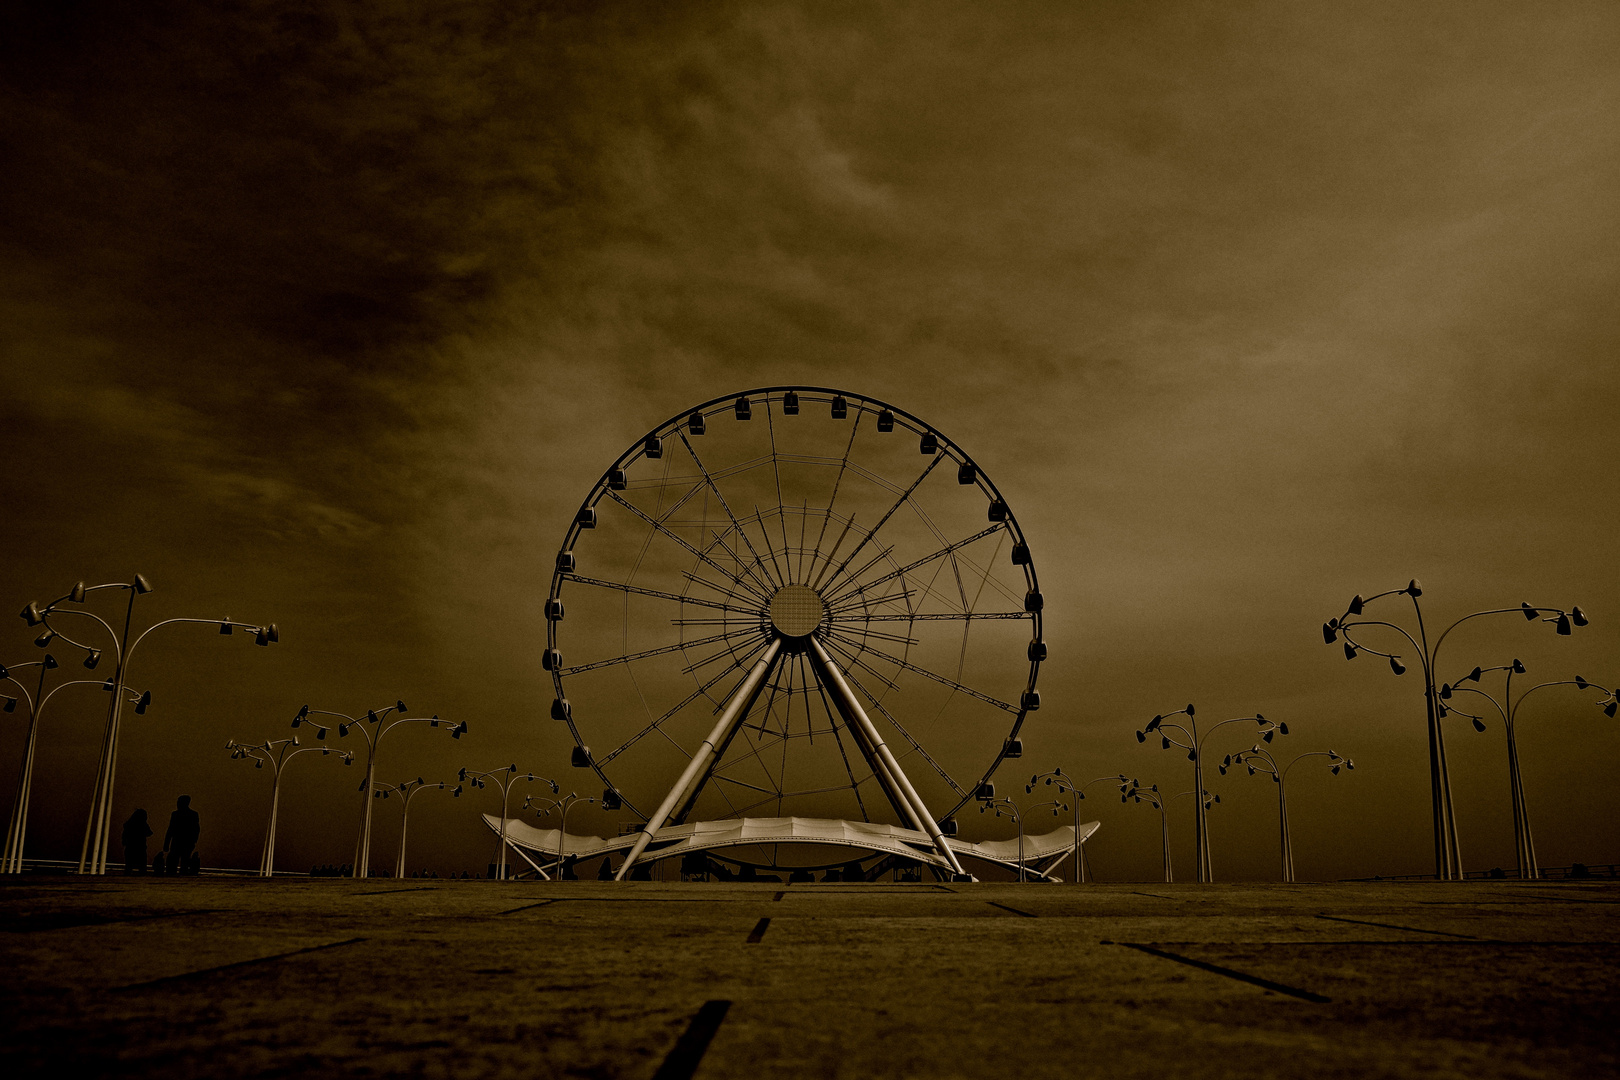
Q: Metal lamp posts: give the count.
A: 14